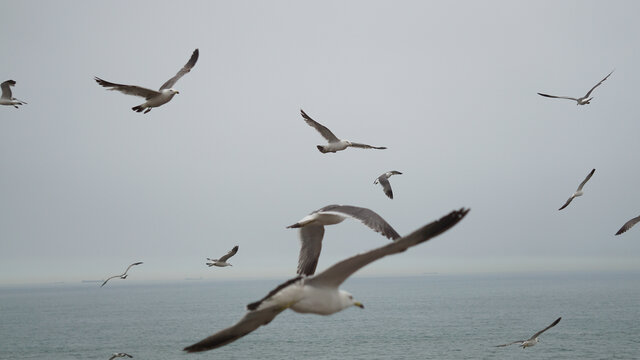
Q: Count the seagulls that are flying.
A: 13